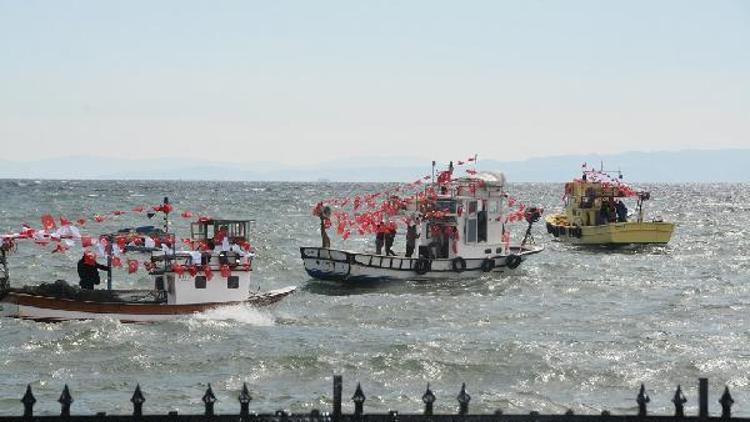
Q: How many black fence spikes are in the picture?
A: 11